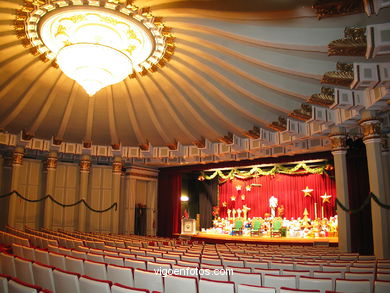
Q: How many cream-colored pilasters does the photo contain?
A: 6